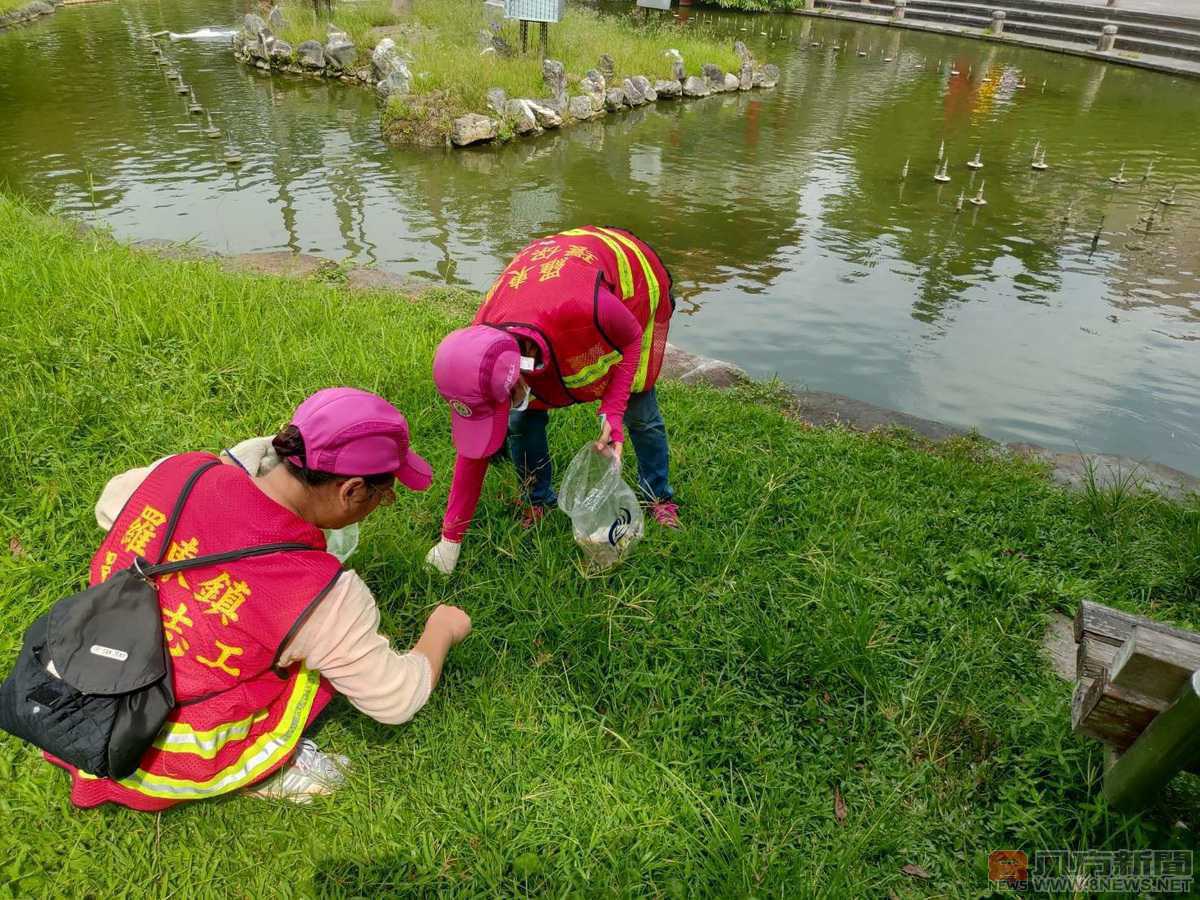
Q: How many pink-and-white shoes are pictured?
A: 2